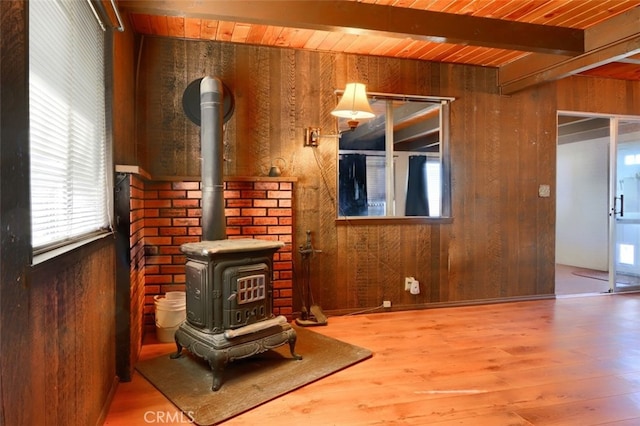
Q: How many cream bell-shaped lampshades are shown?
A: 1